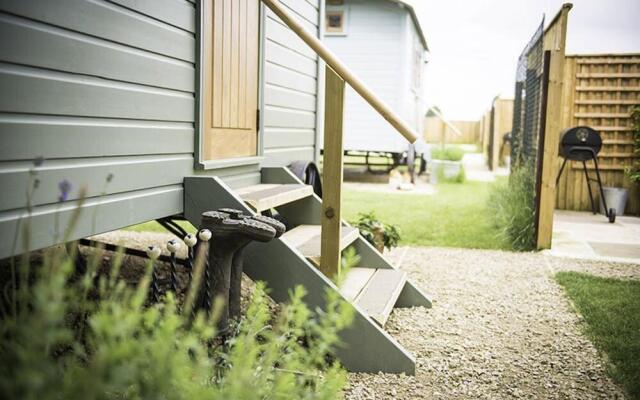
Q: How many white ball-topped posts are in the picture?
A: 4